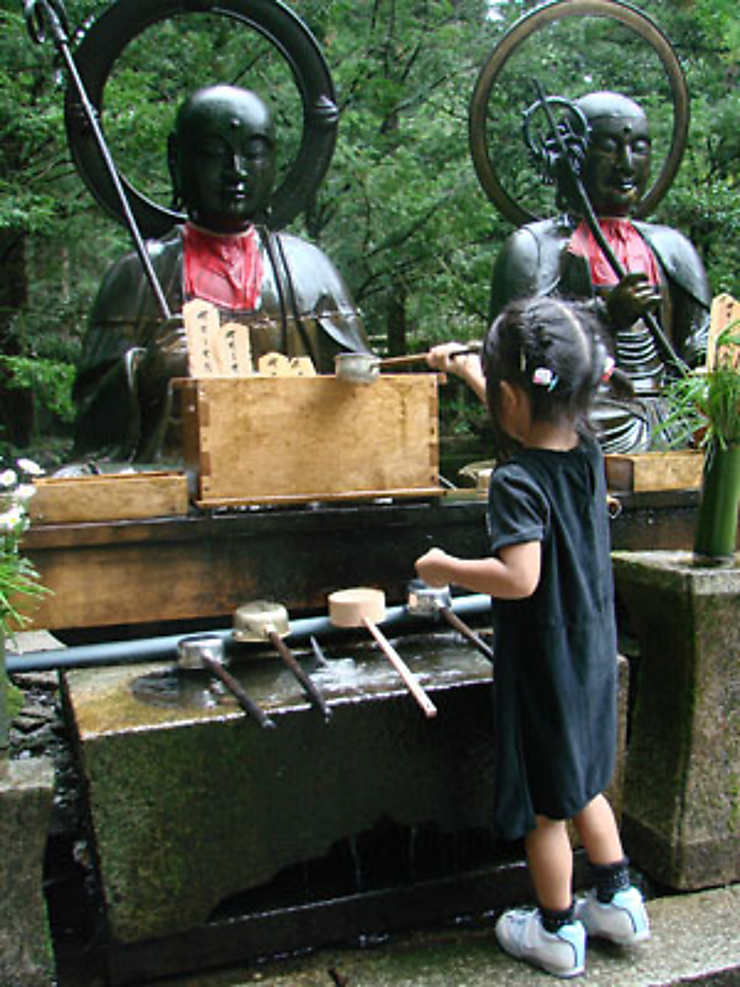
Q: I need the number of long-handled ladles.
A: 5